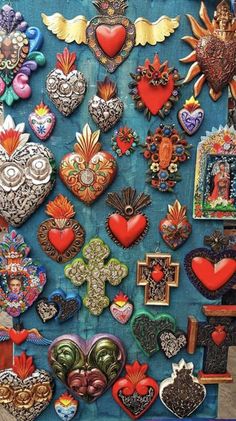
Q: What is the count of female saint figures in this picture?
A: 1